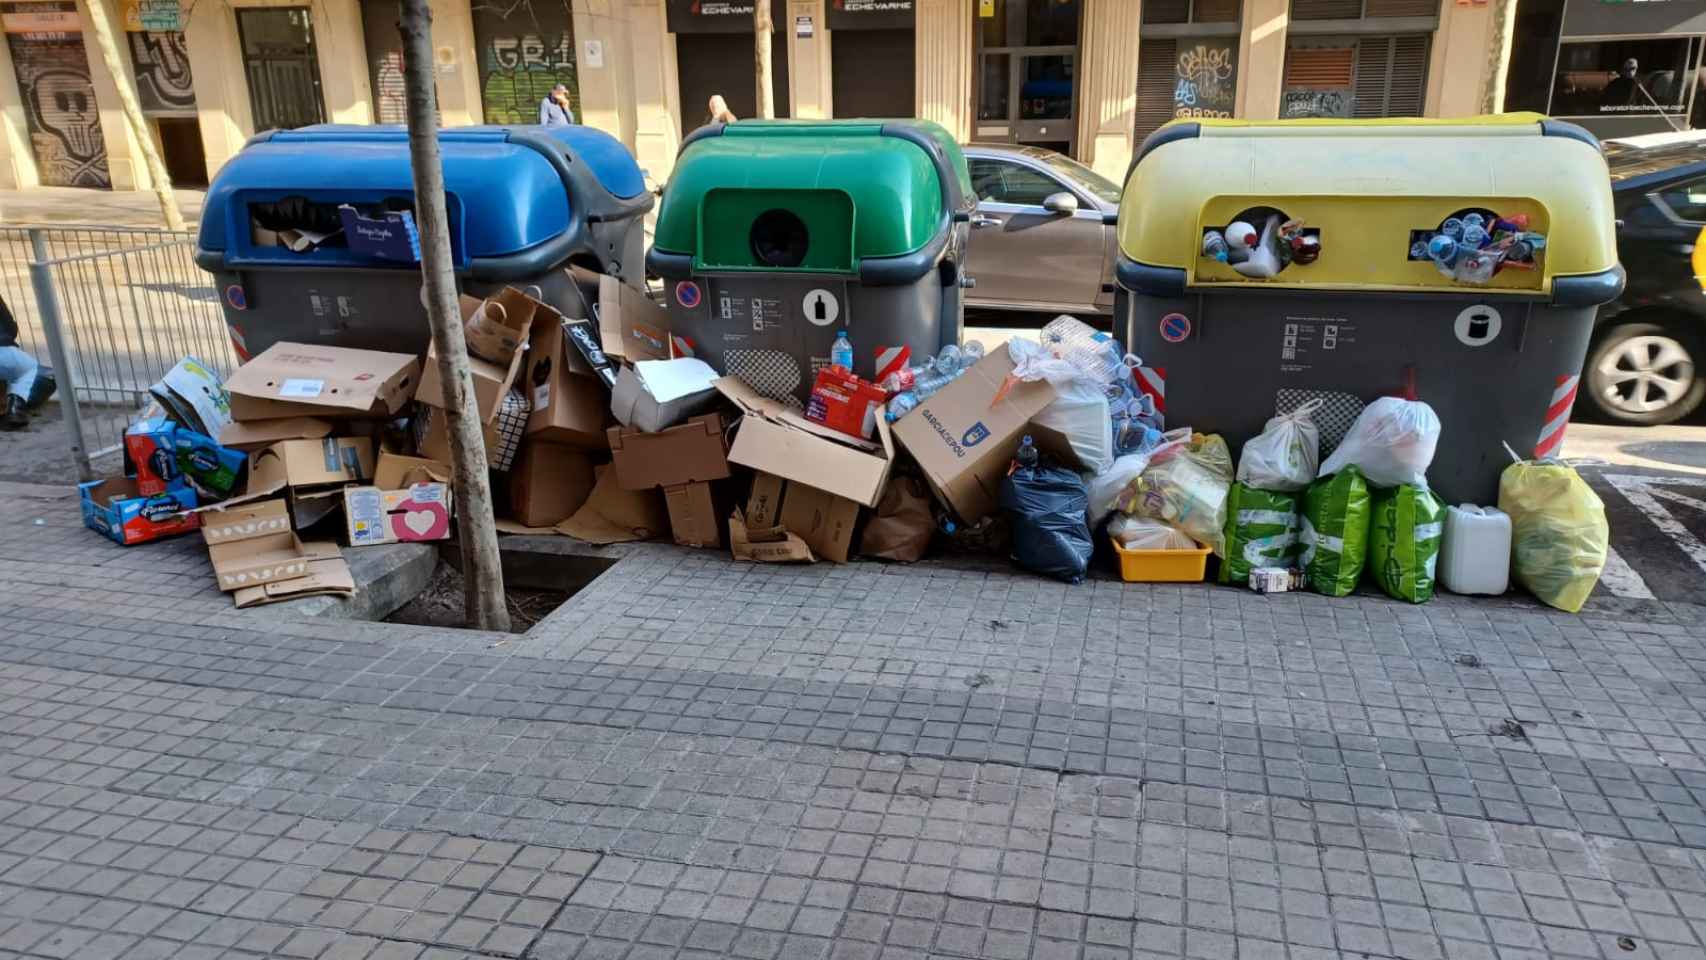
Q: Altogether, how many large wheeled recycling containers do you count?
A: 3